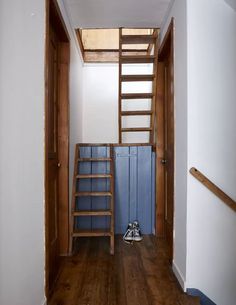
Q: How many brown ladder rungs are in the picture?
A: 11